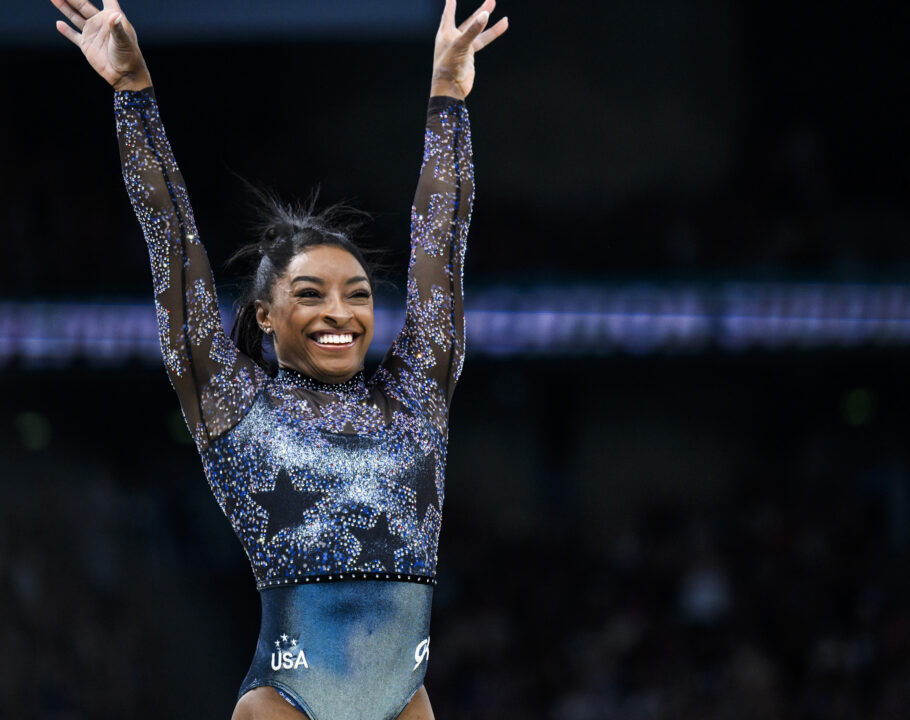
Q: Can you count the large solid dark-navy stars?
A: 3